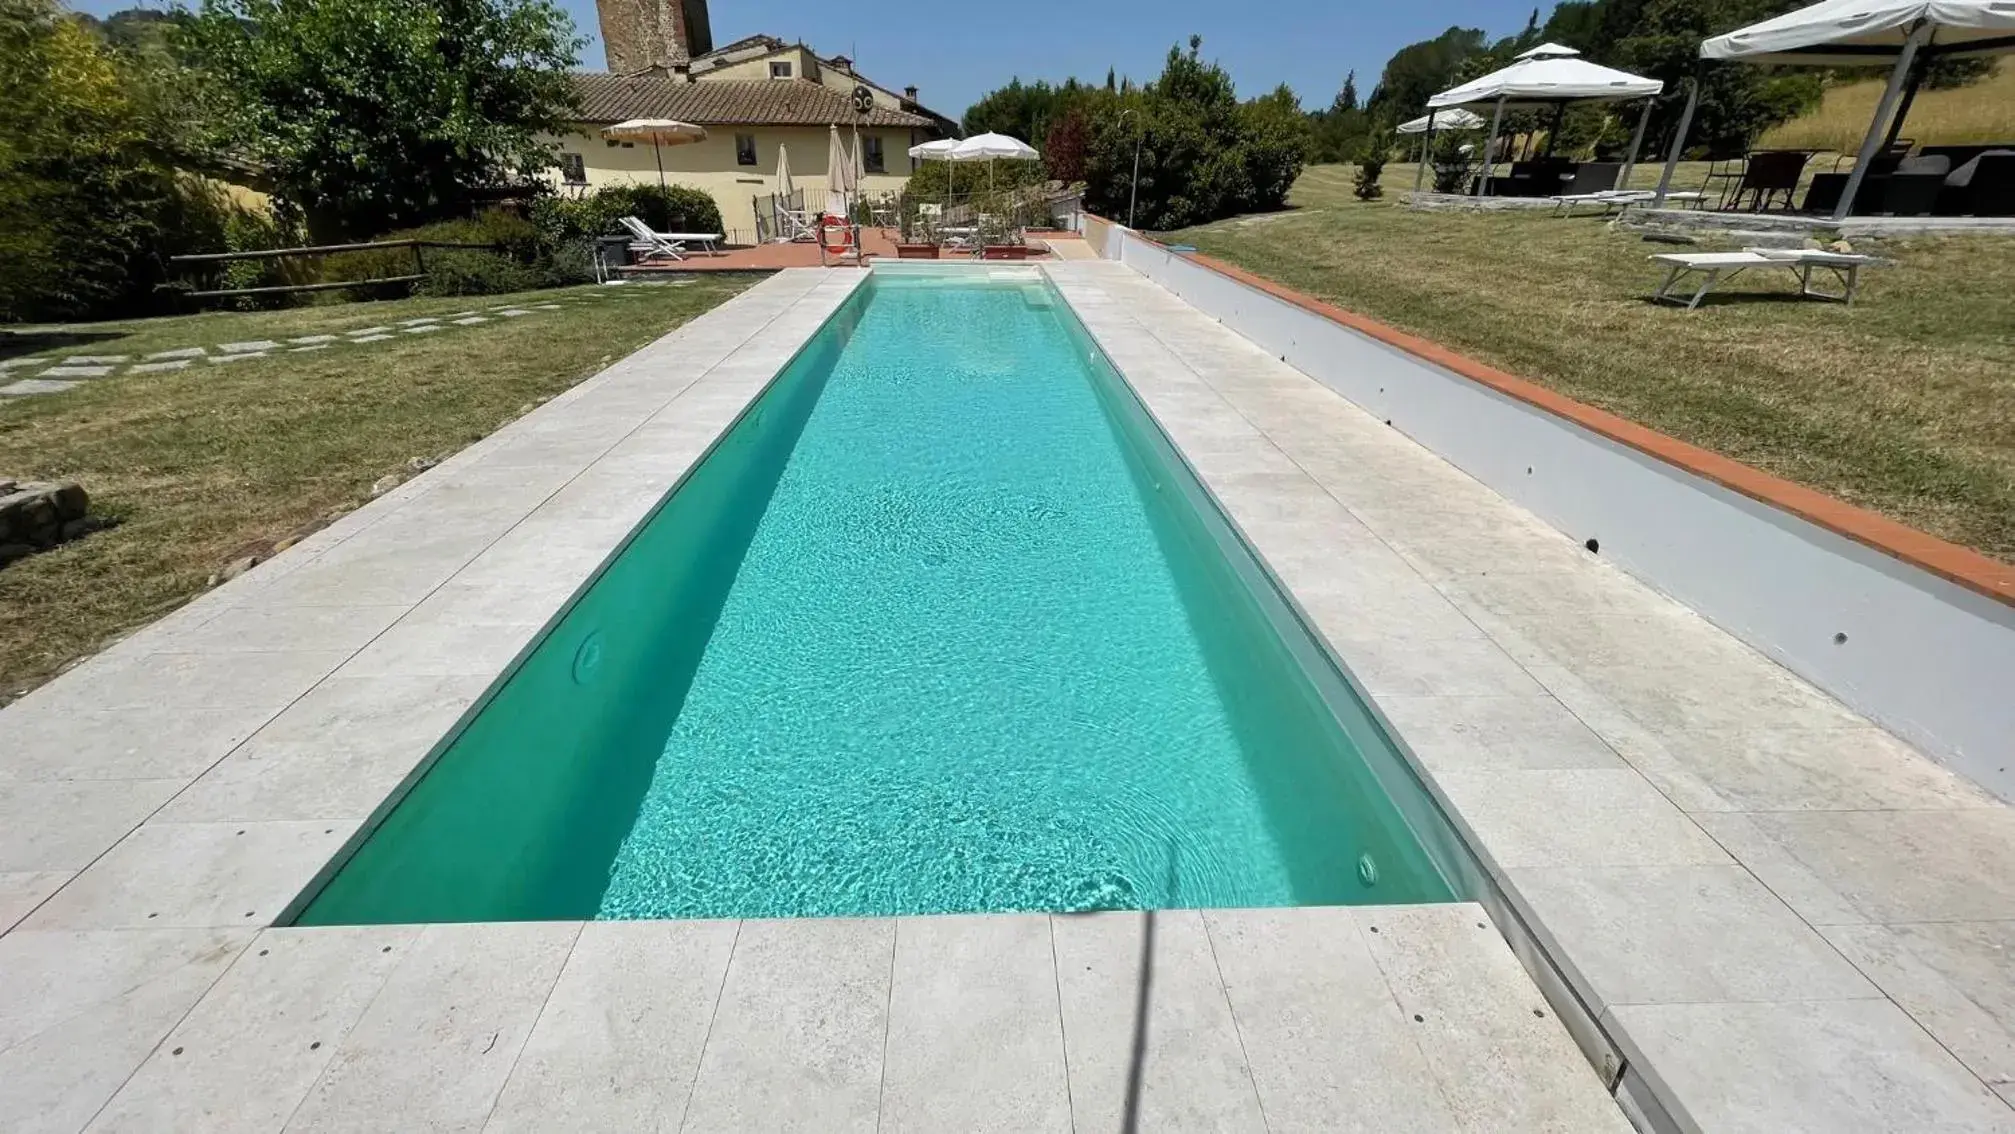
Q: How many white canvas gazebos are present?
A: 3